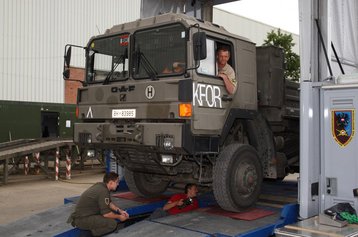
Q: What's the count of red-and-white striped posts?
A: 4